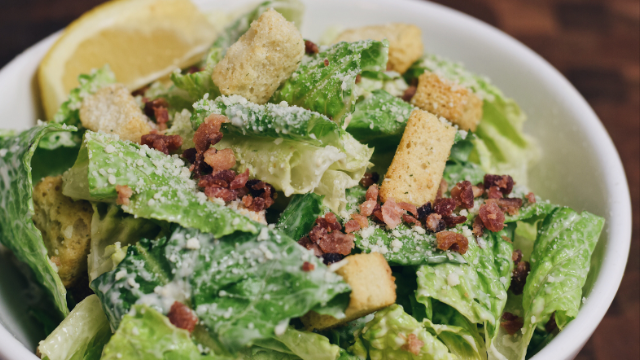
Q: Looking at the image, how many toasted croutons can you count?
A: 7